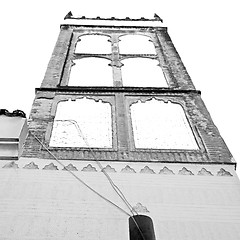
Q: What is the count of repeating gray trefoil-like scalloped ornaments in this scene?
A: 12